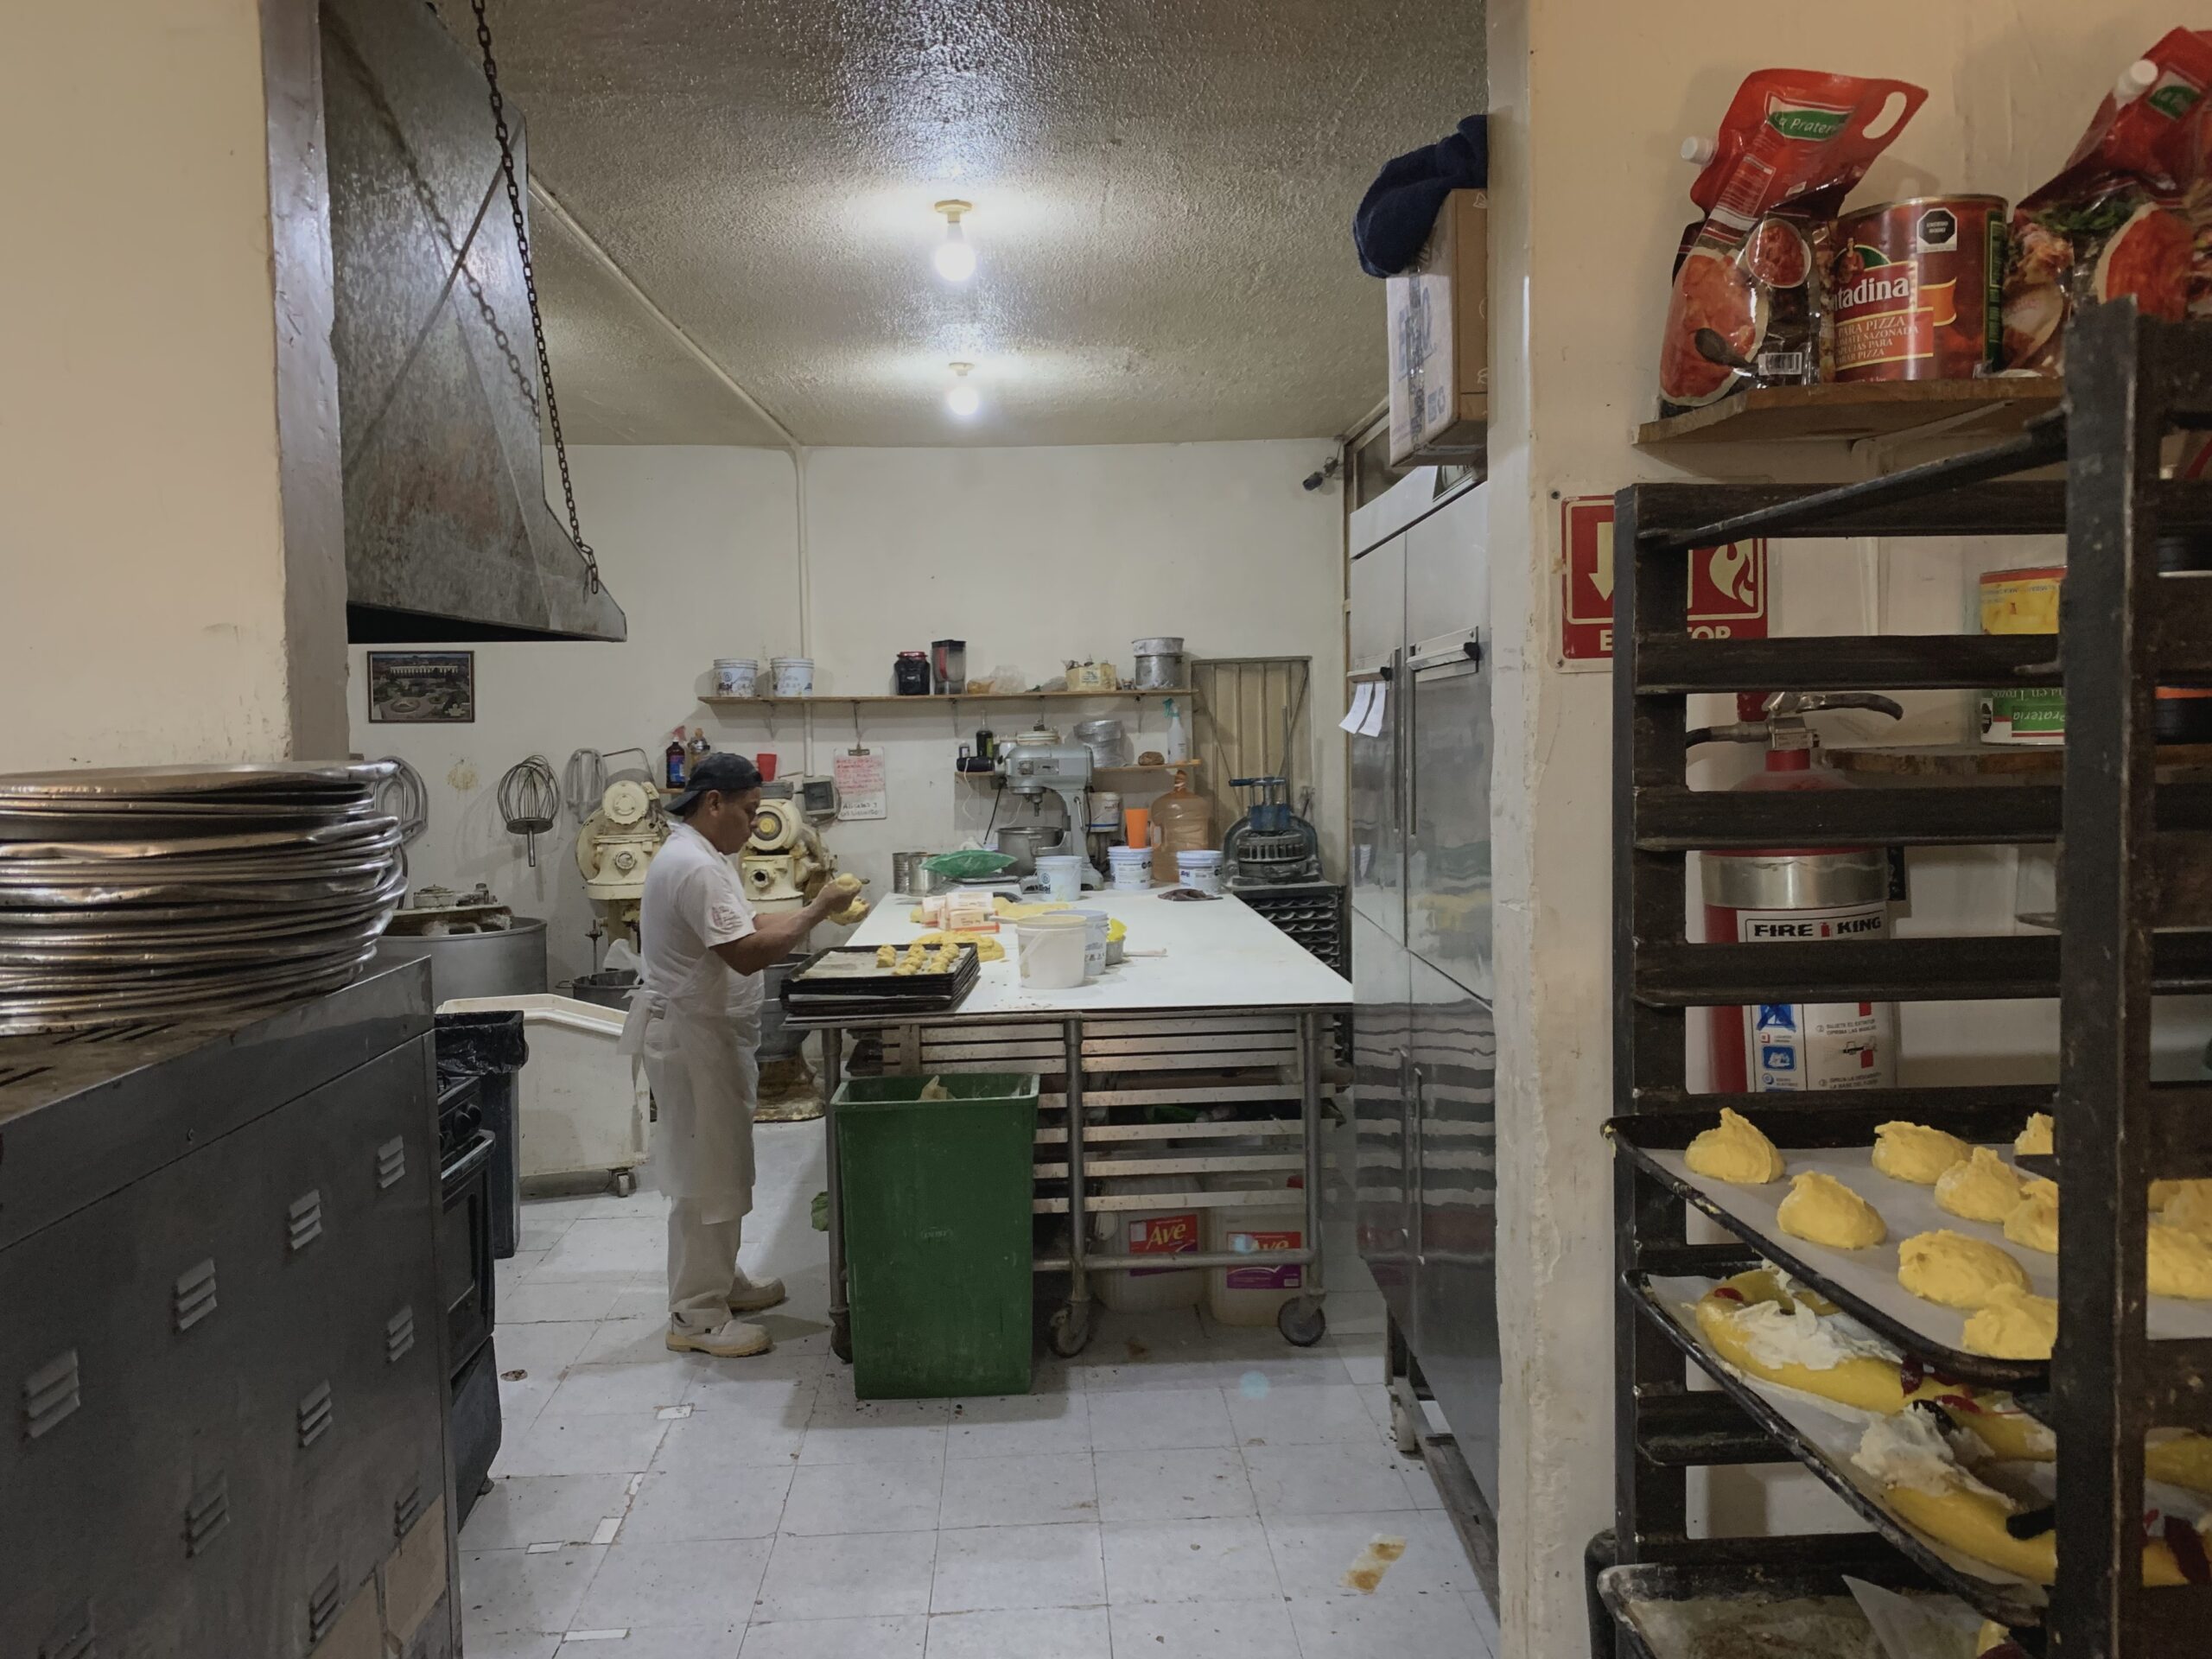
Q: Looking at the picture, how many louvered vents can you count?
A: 10